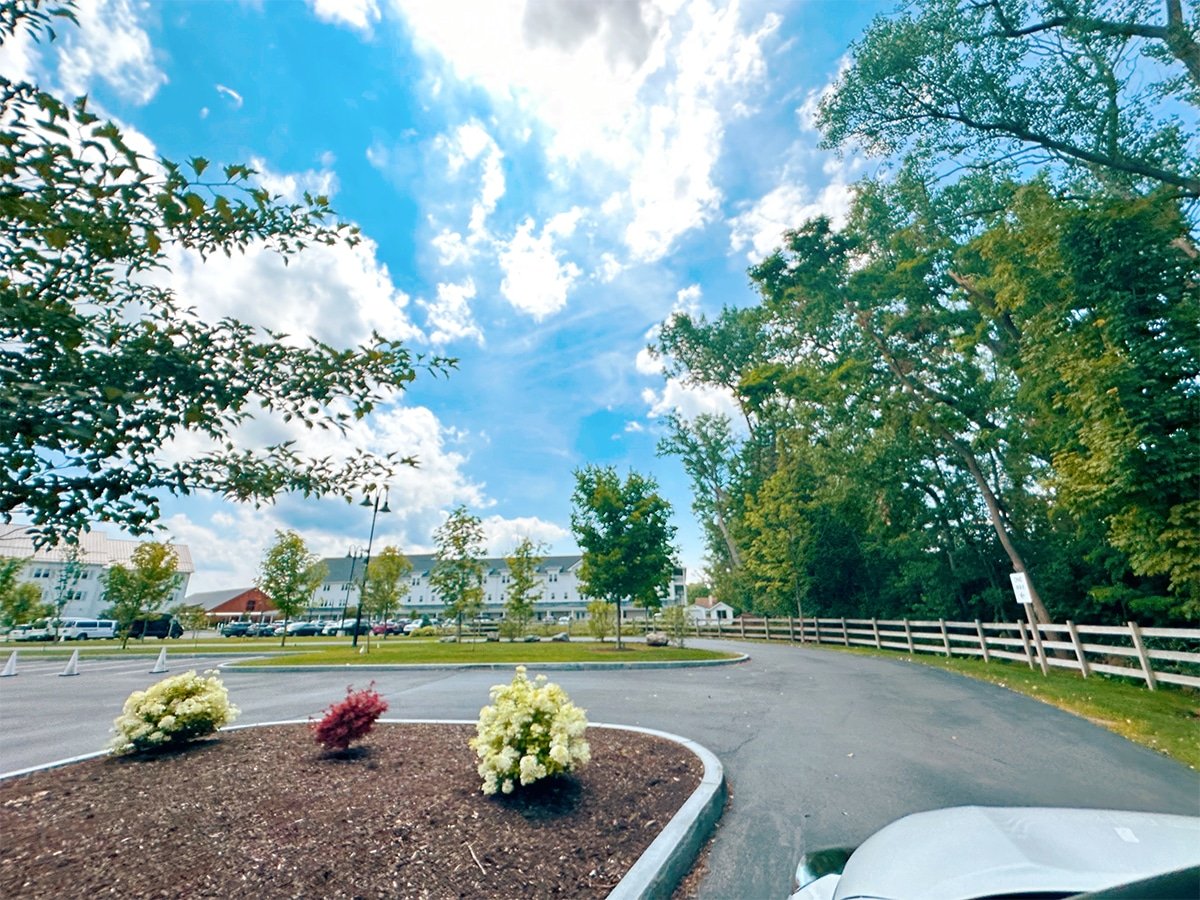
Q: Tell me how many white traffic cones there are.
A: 3